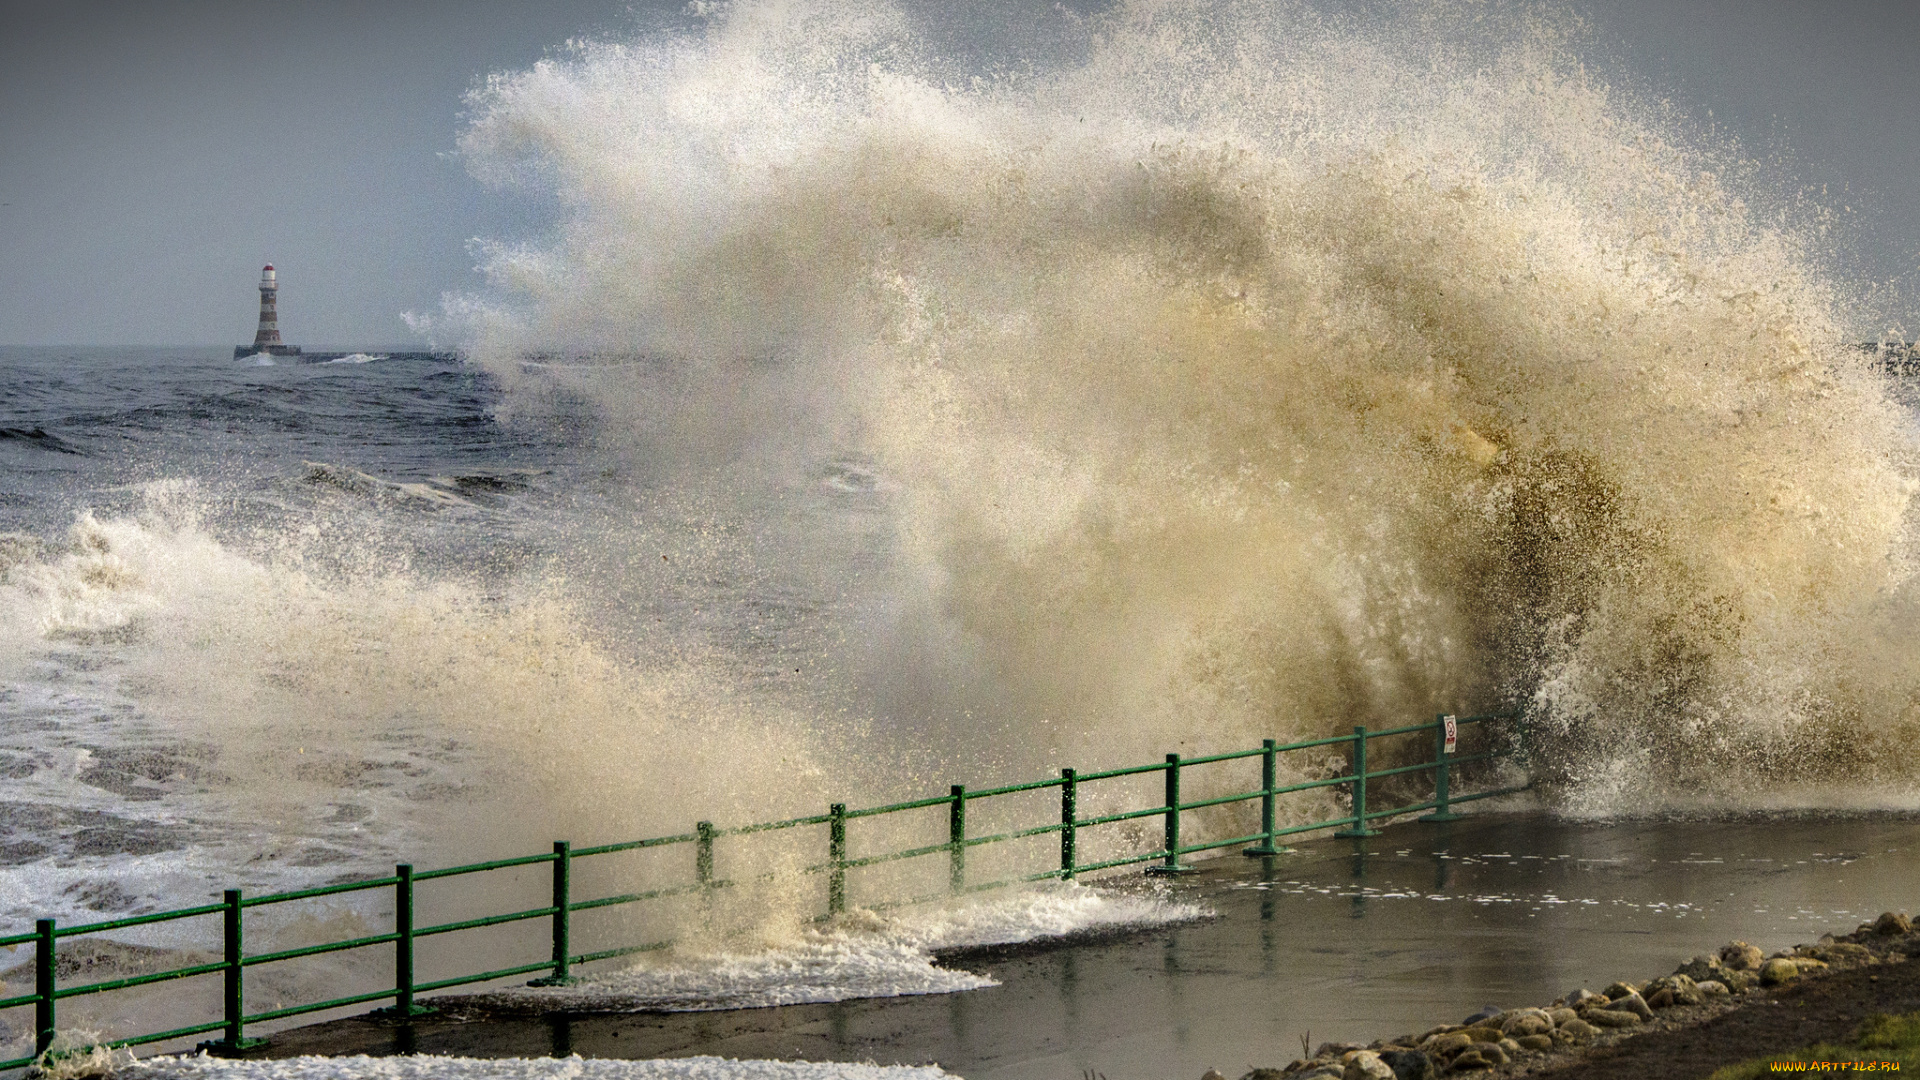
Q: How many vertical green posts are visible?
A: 12